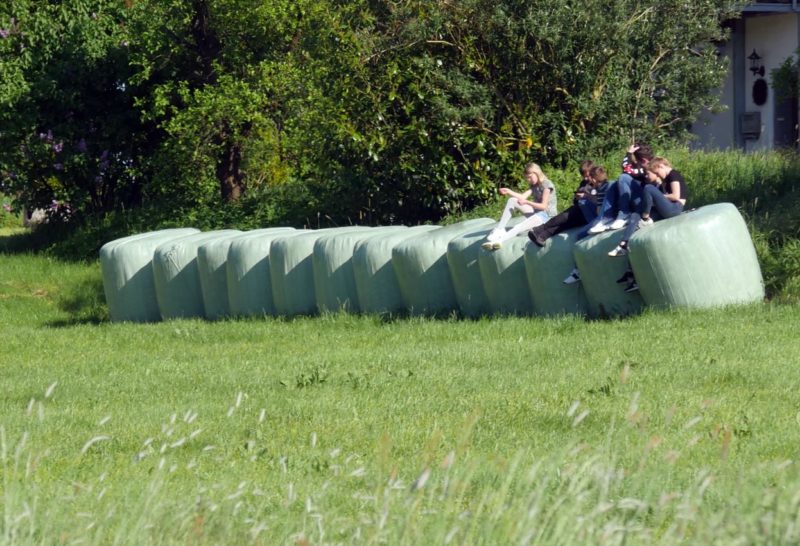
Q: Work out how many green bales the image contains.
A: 13